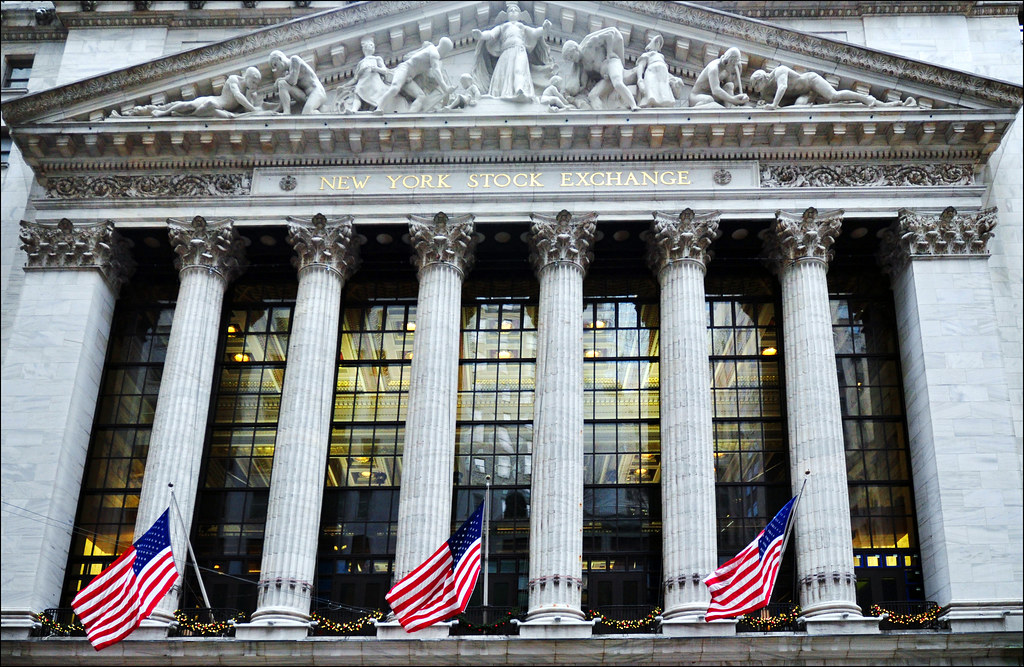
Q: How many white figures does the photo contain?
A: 11